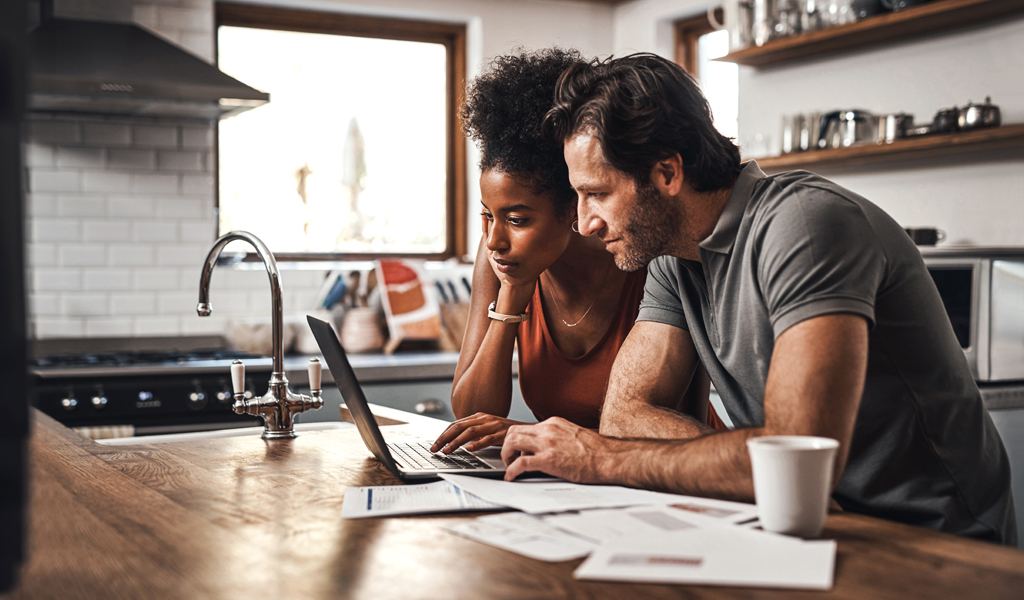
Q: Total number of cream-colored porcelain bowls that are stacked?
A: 0